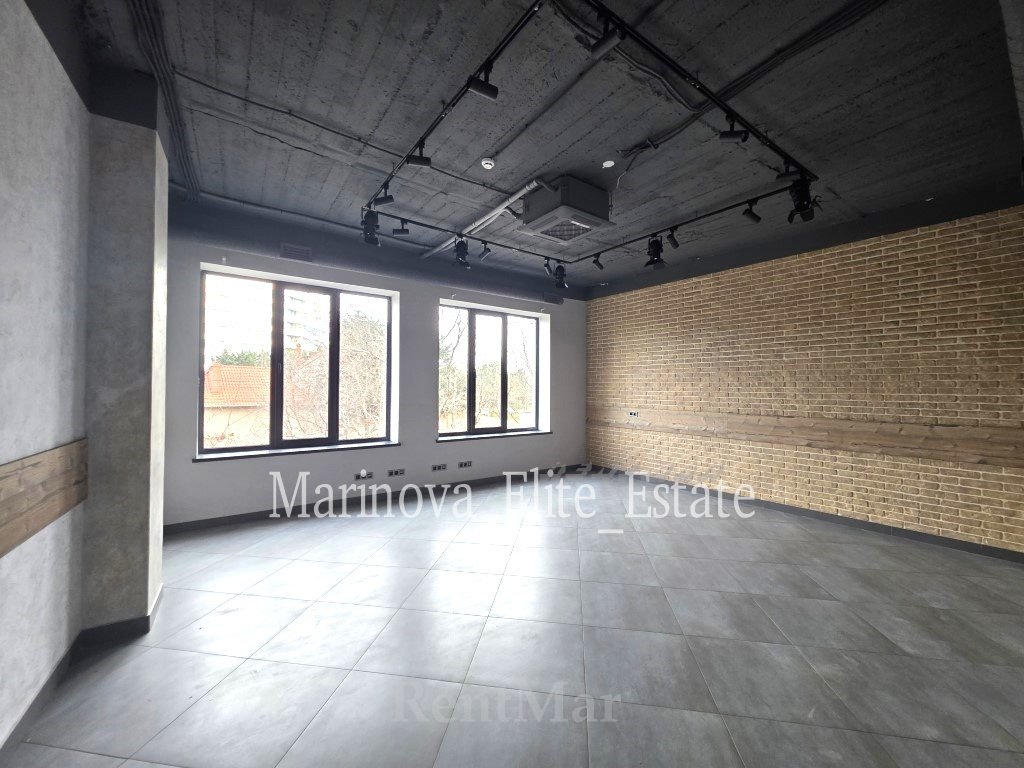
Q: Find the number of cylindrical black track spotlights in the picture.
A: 12